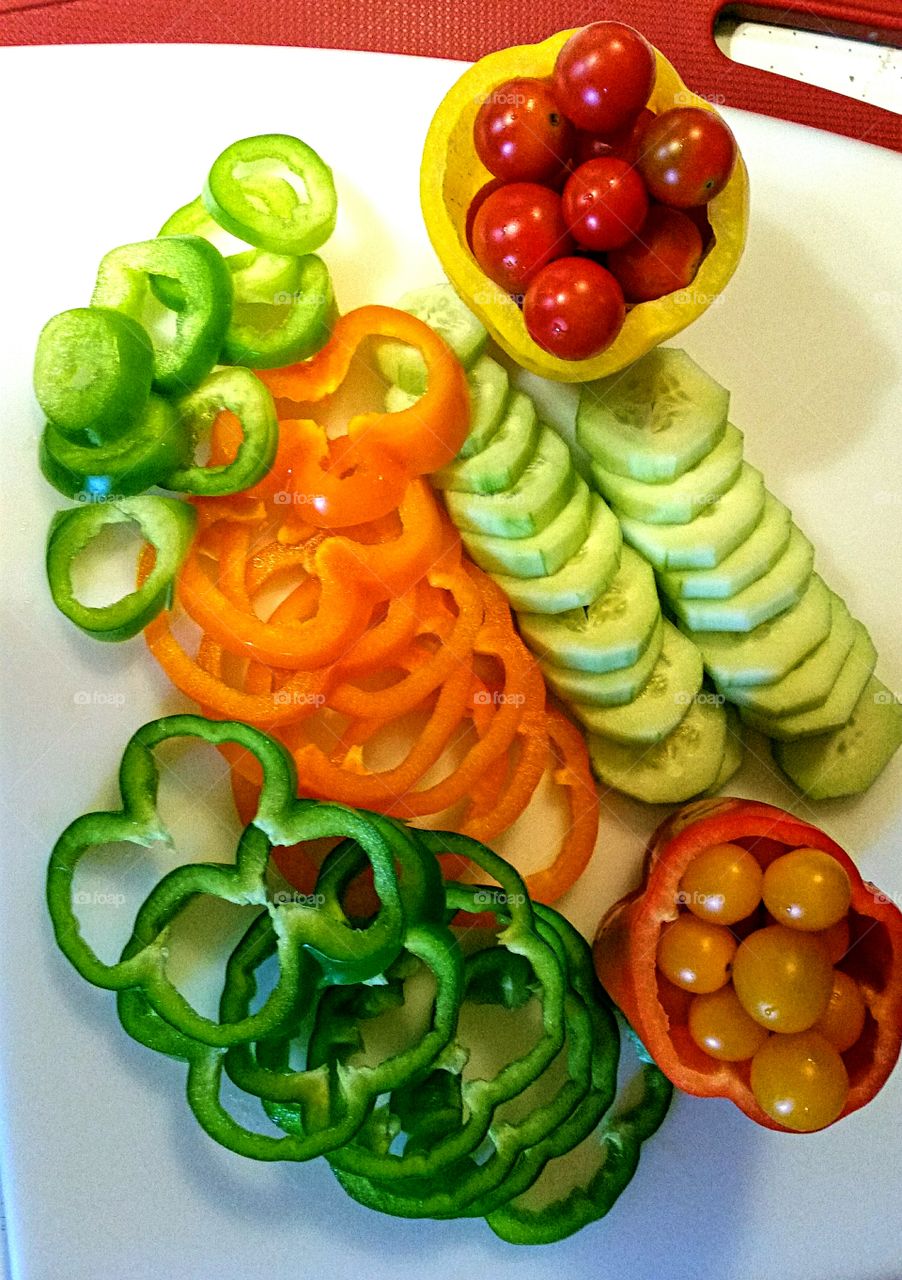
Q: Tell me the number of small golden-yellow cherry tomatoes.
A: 8